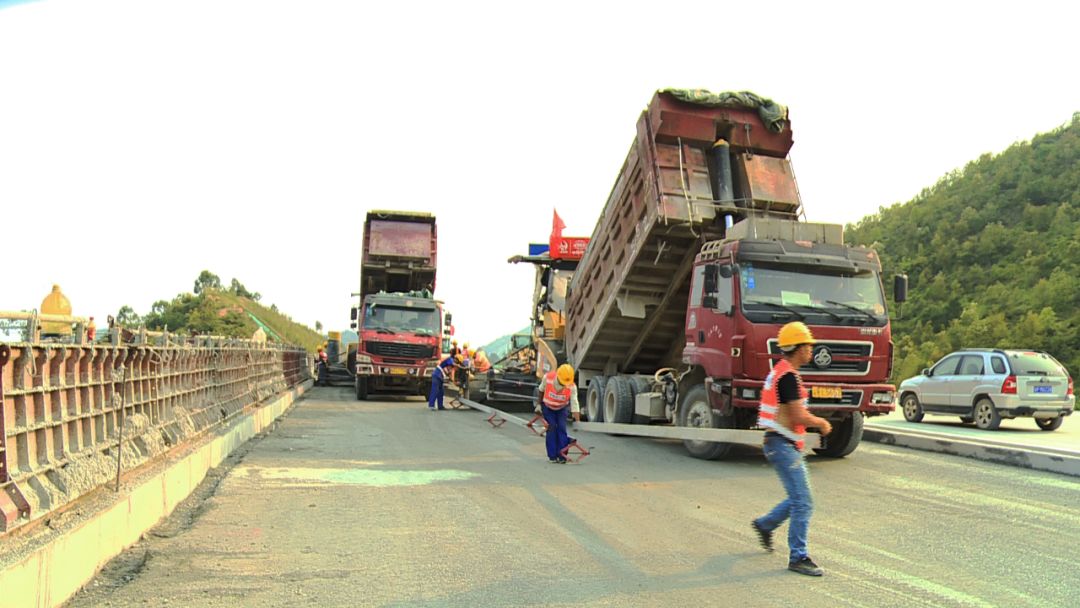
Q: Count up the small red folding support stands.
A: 4